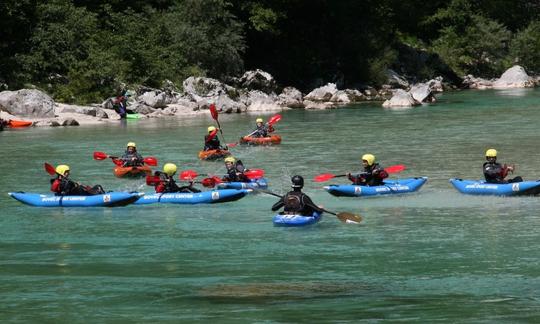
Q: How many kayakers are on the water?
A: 9